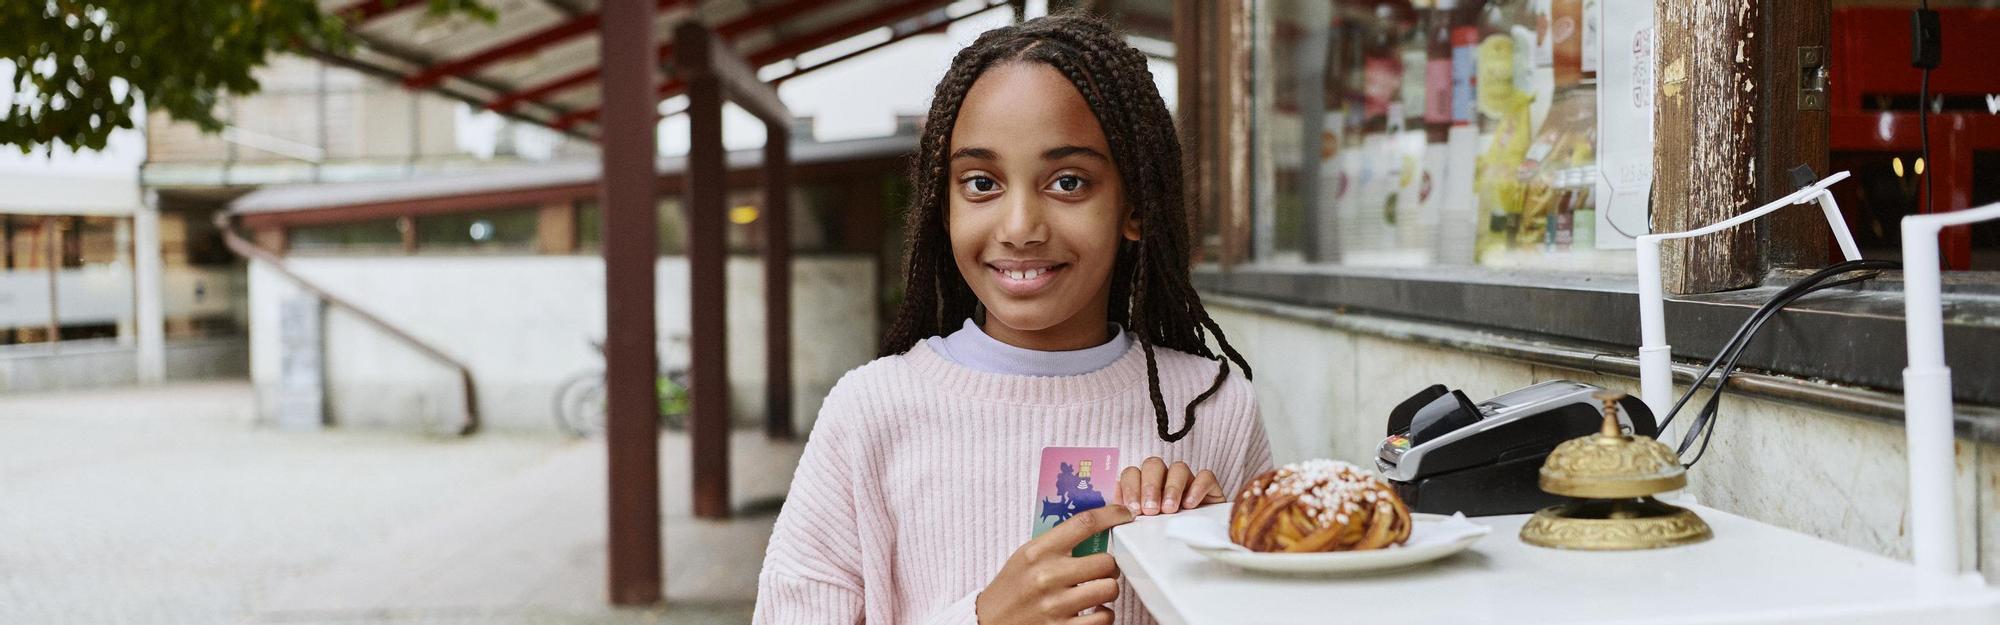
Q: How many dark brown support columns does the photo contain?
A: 3